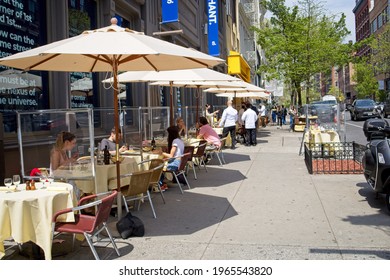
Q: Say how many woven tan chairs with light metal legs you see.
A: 2